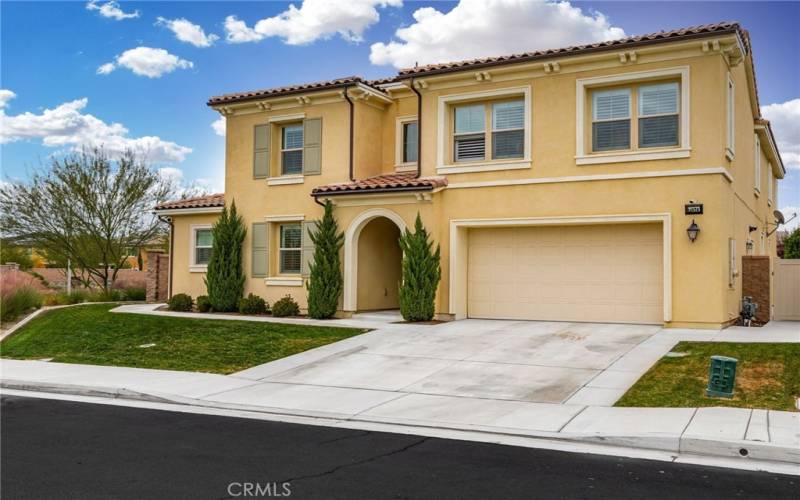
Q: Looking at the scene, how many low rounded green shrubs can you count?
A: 4